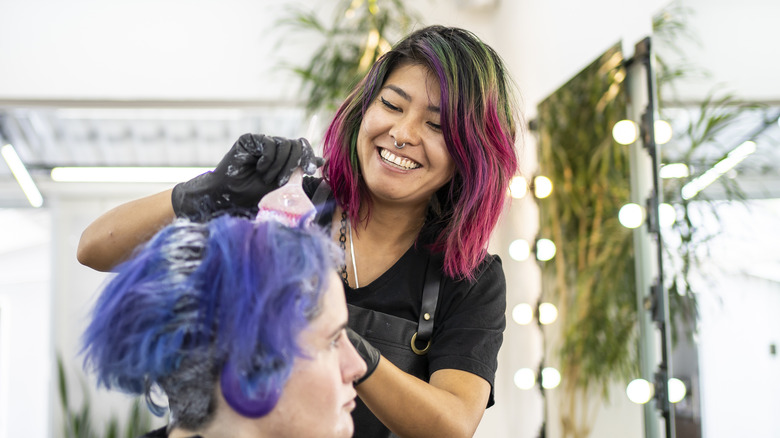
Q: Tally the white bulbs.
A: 14